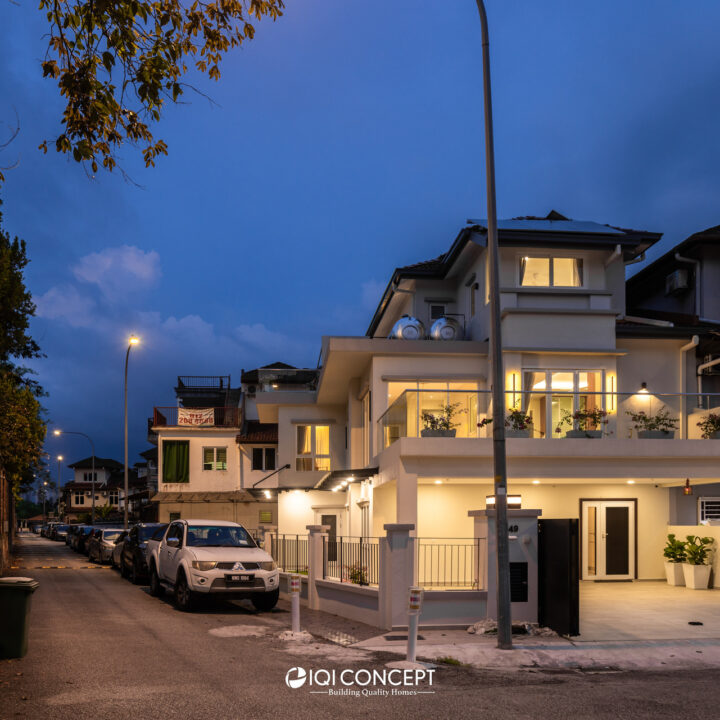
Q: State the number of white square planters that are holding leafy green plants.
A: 2